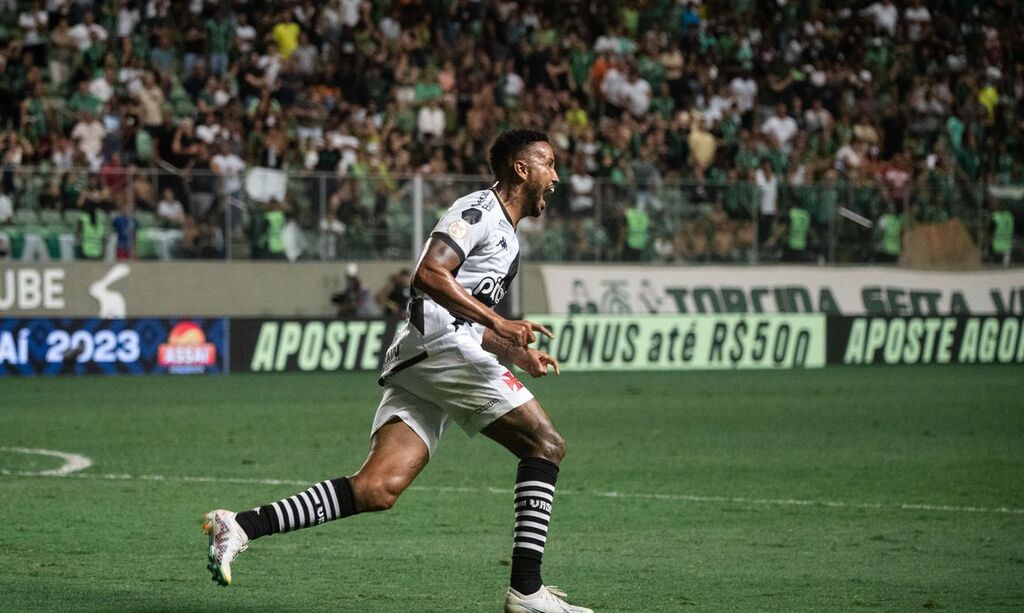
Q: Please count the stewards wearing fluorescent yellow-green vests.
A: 6